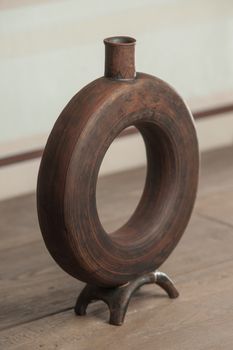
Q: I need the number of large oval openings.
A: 1